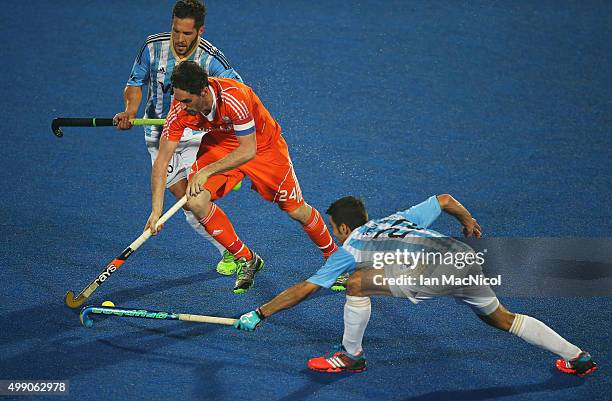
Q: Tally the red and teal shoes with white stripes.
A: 2